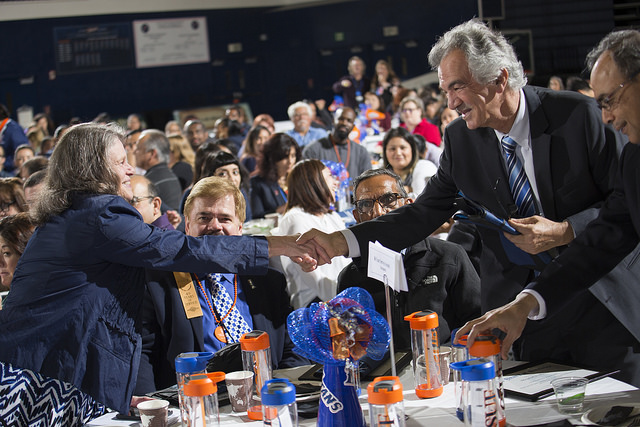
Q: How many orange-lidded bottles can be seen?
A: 5